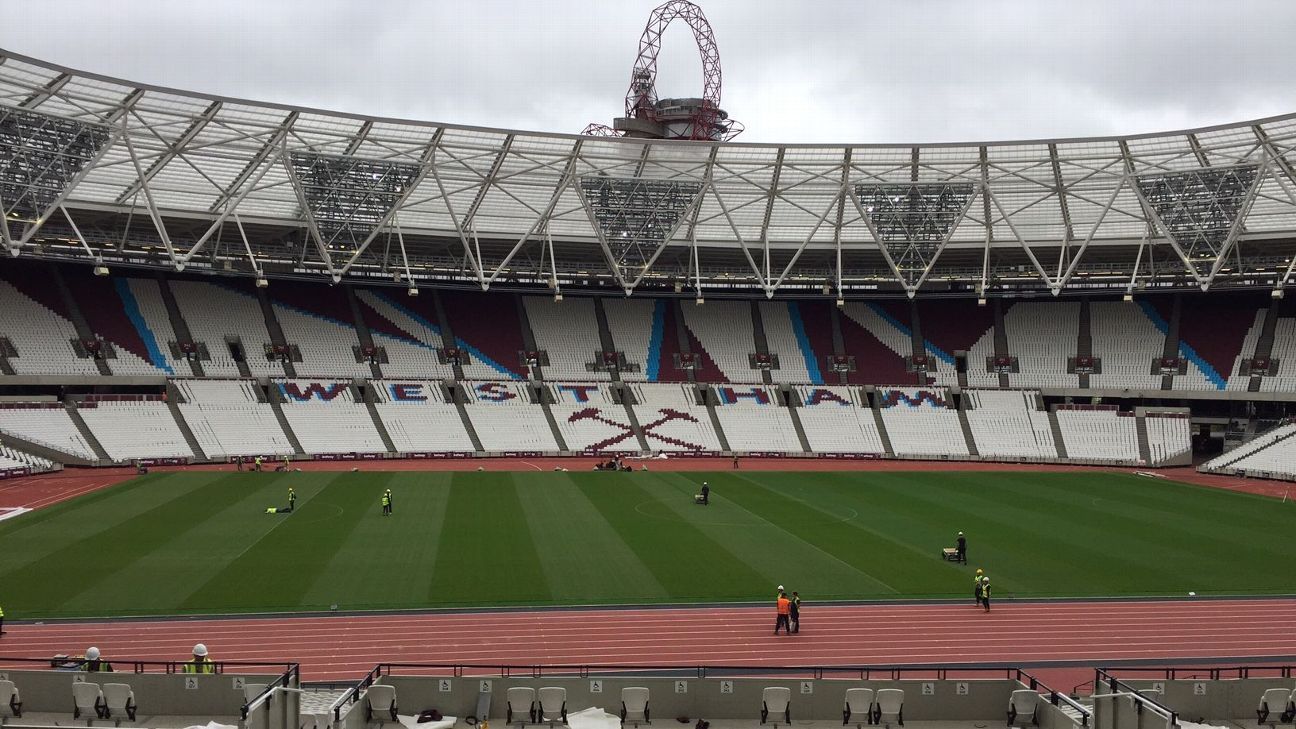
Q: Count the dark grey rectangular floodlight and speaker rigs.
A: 5